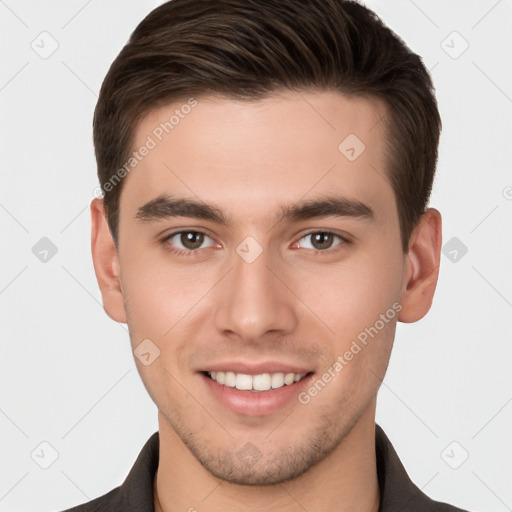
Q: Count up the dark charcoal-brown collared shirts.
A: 1